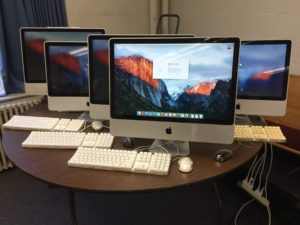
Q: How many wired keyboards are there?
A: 4